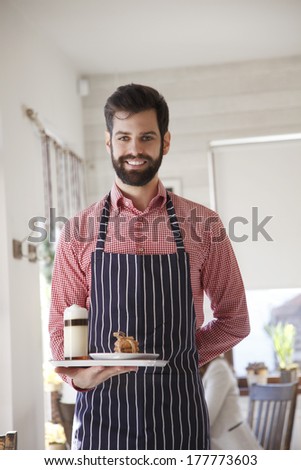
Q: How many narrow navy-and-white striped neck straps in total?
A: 2